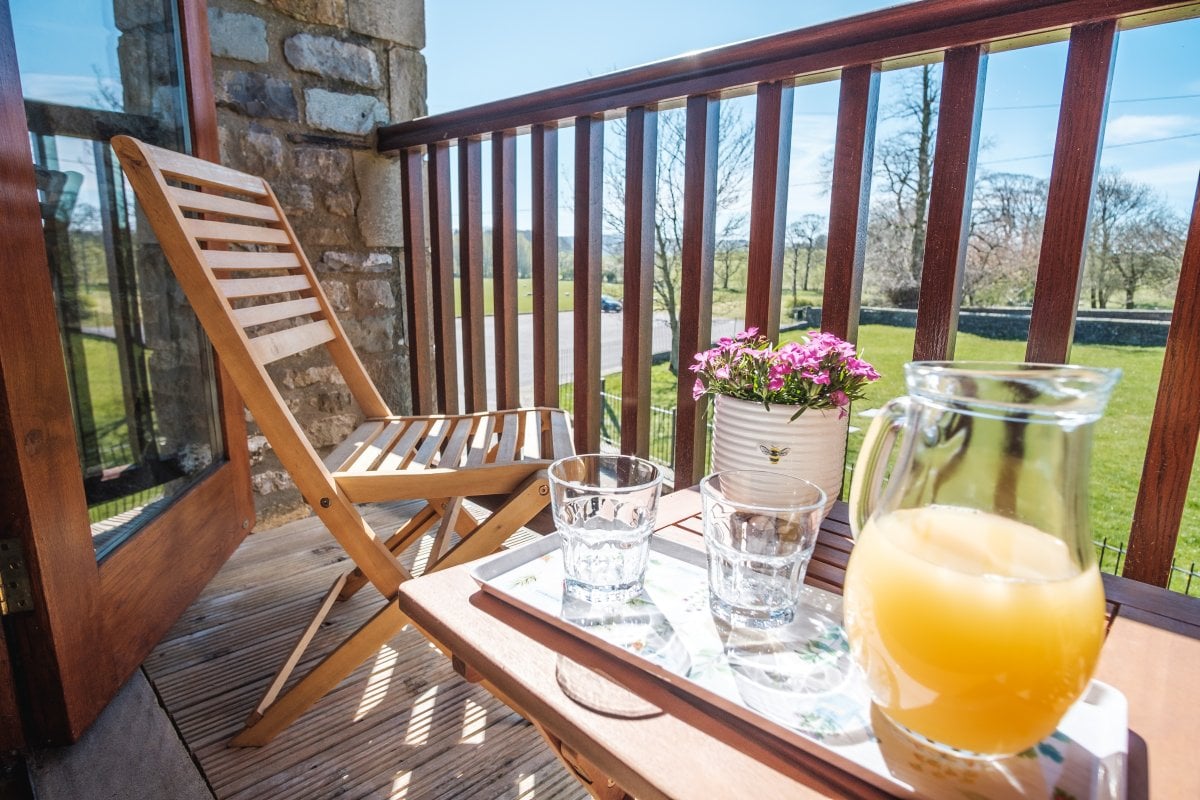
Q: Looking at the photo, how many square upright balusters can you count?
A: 13